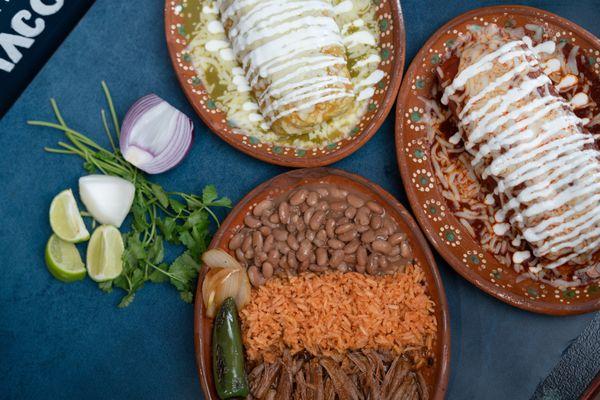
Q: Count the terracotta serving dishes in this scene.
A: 3